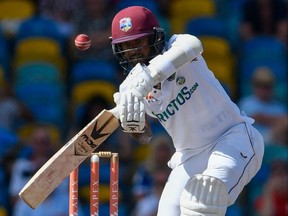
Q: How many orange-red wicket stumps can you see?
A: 3